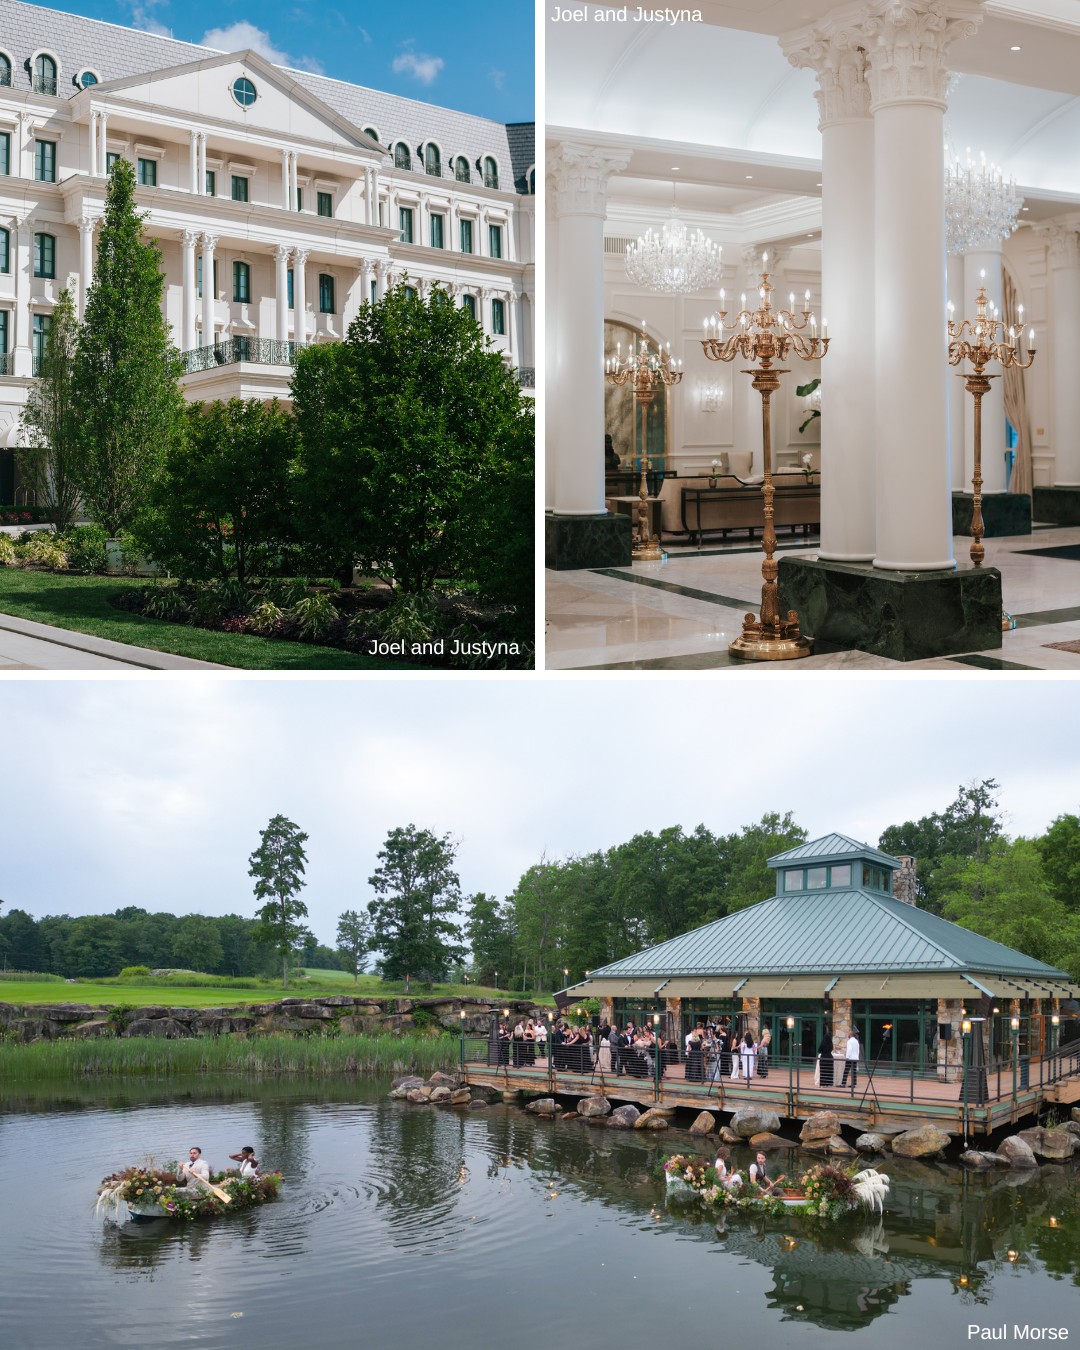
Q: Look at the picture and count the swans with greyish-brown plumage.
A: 0